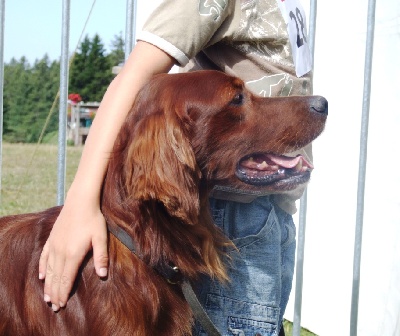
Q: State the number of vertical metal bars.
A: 5